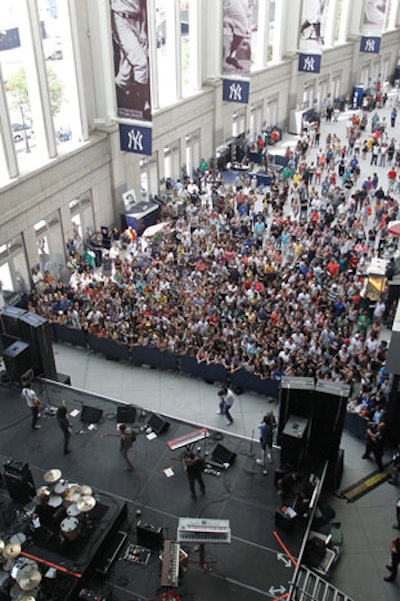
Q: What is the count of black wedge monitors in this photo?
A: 4